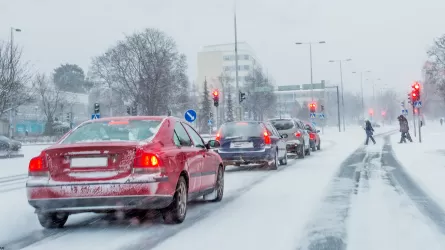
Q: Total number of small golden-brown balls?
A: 0